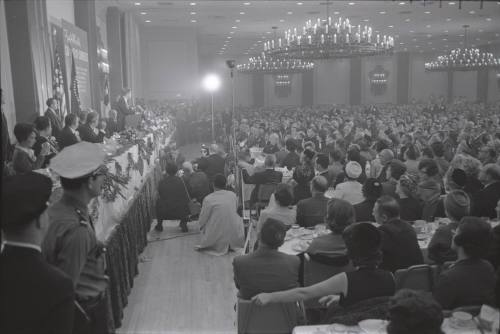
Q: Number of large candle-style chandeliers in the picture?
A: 3